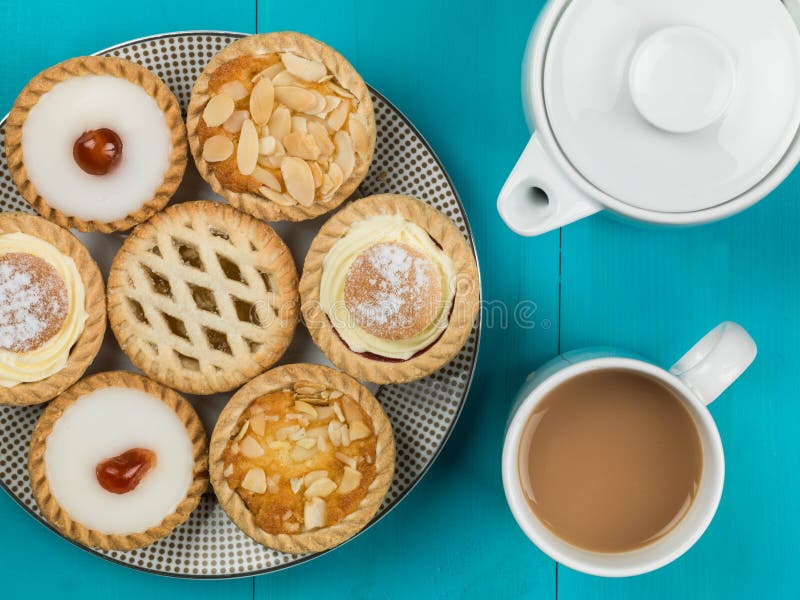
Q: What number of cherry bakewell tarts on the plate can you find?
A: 2